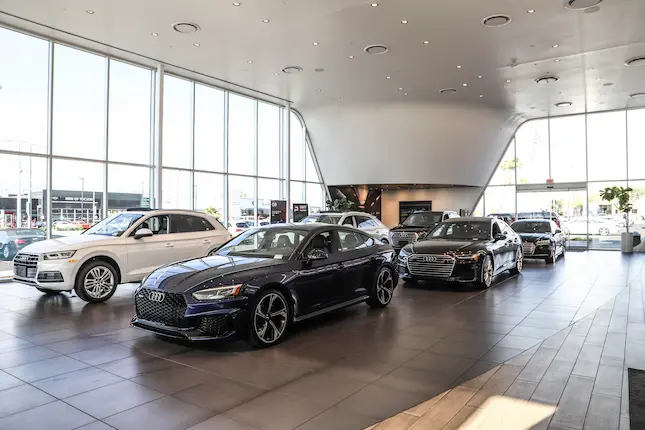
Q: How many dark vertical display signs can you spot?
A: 2